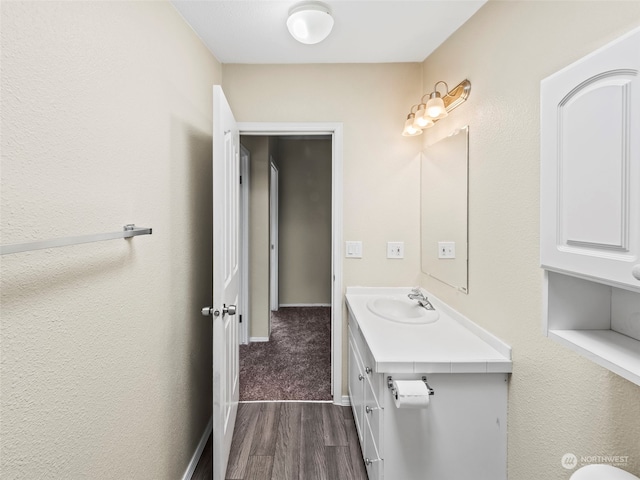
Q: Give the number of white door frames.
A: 3